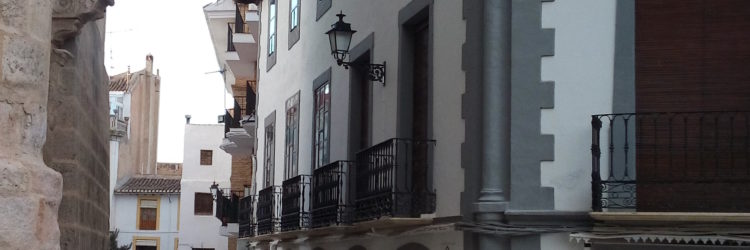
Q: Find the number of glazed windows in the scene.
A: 5